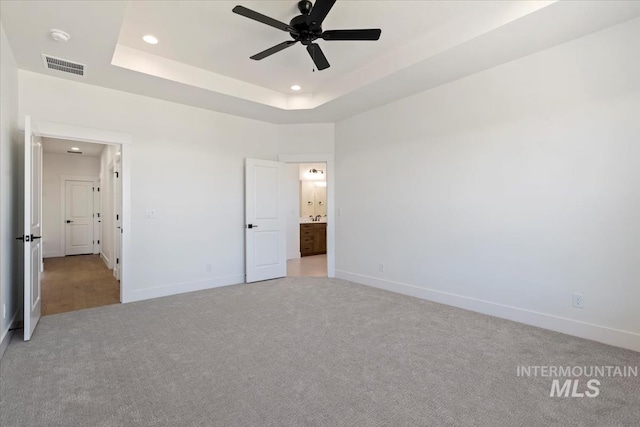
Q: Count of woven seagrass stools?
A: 0